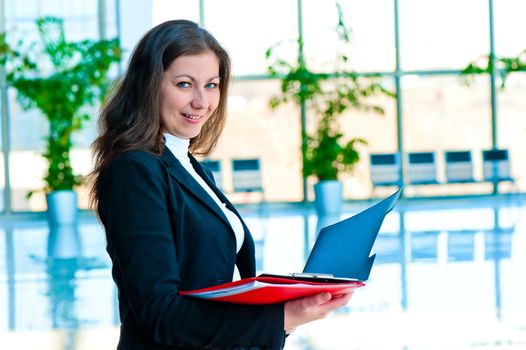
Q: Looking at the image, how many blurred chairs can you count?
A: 6